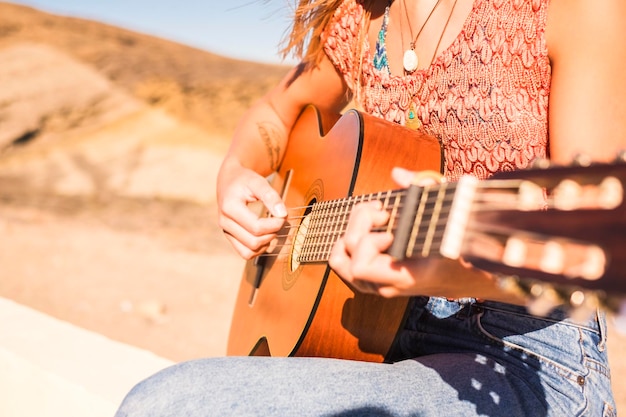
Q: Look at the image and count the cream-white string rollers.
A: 6